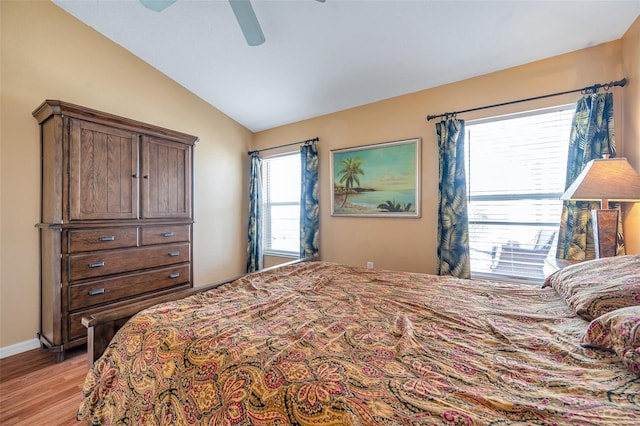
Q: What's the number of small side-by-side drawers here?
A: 2